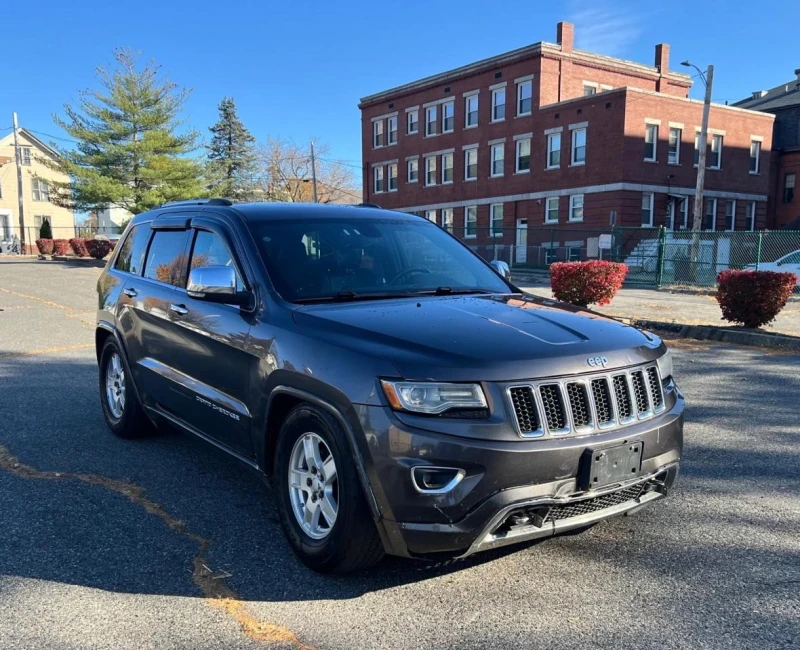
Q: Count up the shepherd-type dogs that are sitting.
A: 0